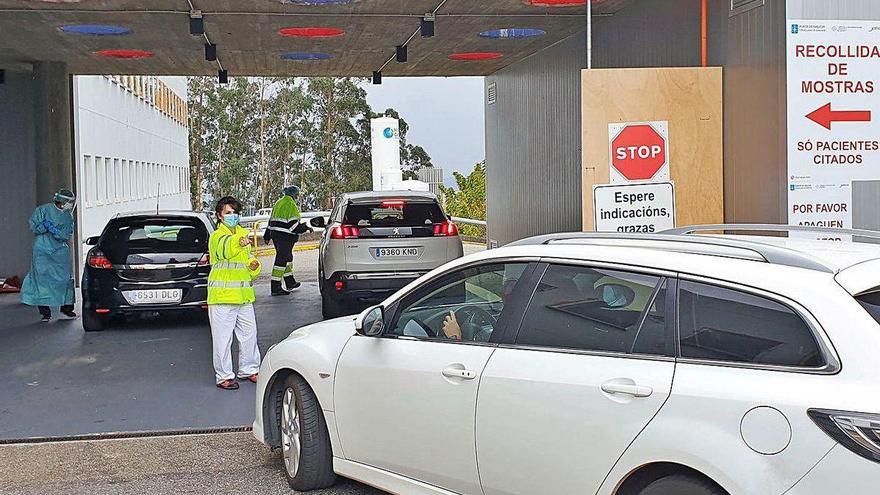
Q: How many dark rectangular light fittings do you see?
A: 6